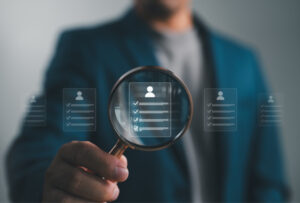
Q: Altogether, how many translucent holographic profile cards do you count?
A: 5